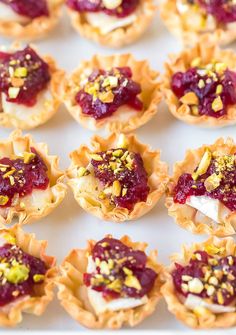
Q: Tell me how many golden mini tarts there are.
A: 12